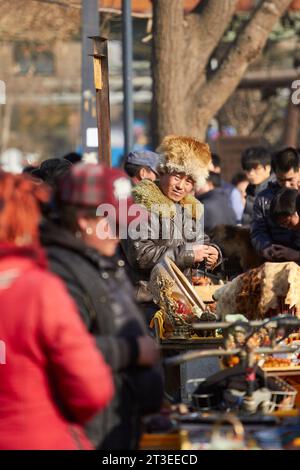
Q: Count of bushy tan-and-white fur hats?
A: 1